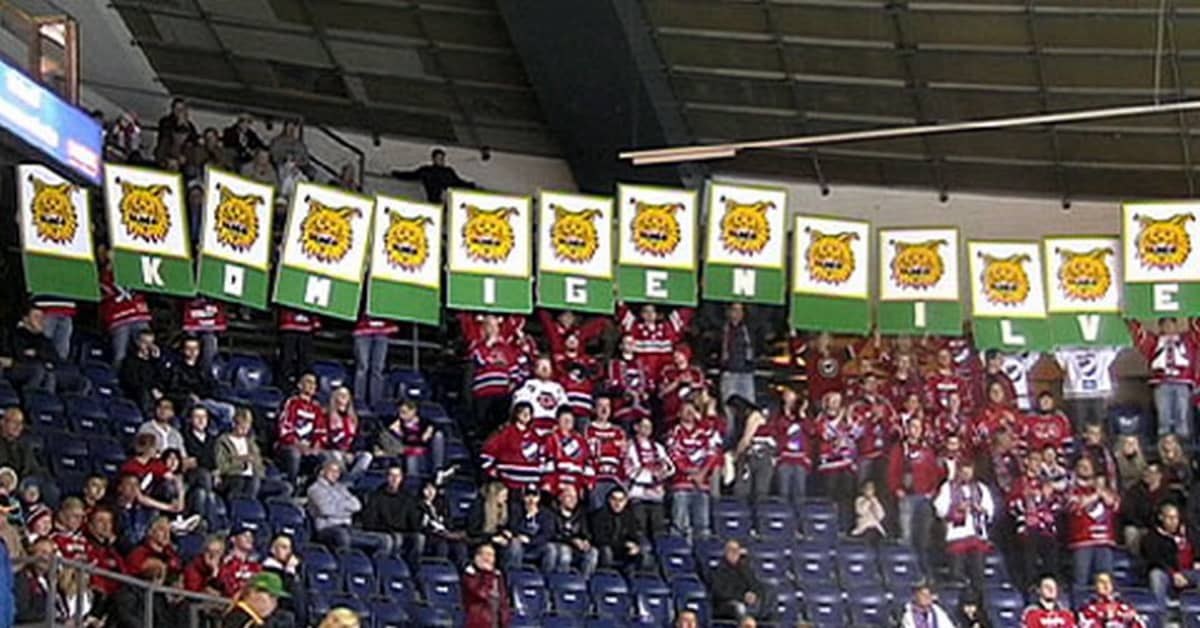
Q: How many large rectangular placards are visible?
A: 14